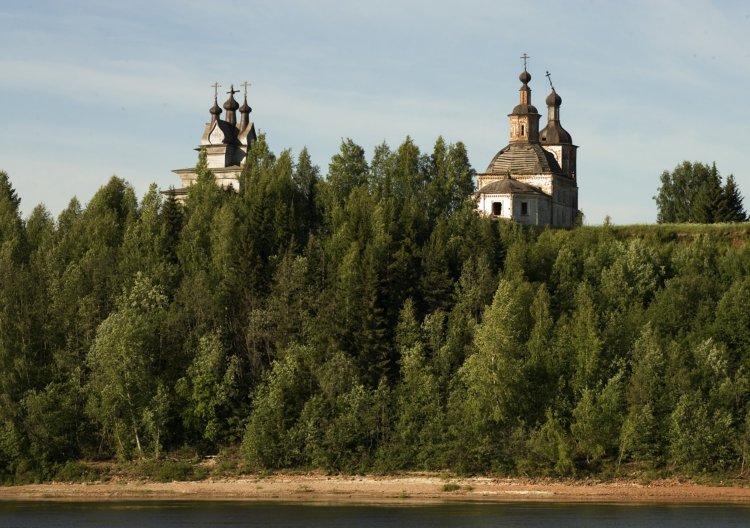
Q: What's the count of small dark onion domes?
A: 5